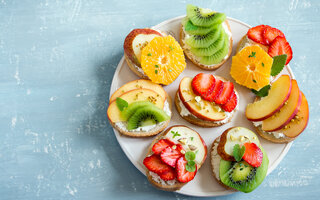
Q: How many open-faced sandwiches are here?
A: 8